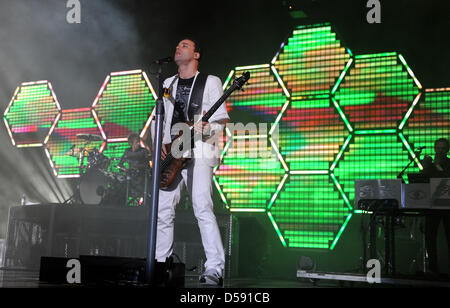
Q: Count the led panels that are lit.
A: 12